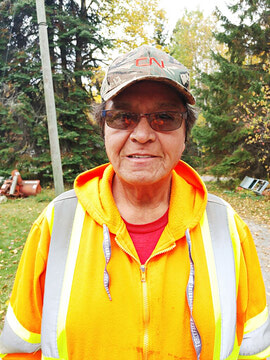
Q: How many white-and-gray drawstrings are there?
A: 2